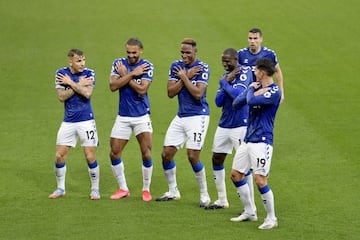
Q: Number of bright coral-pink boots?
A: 2